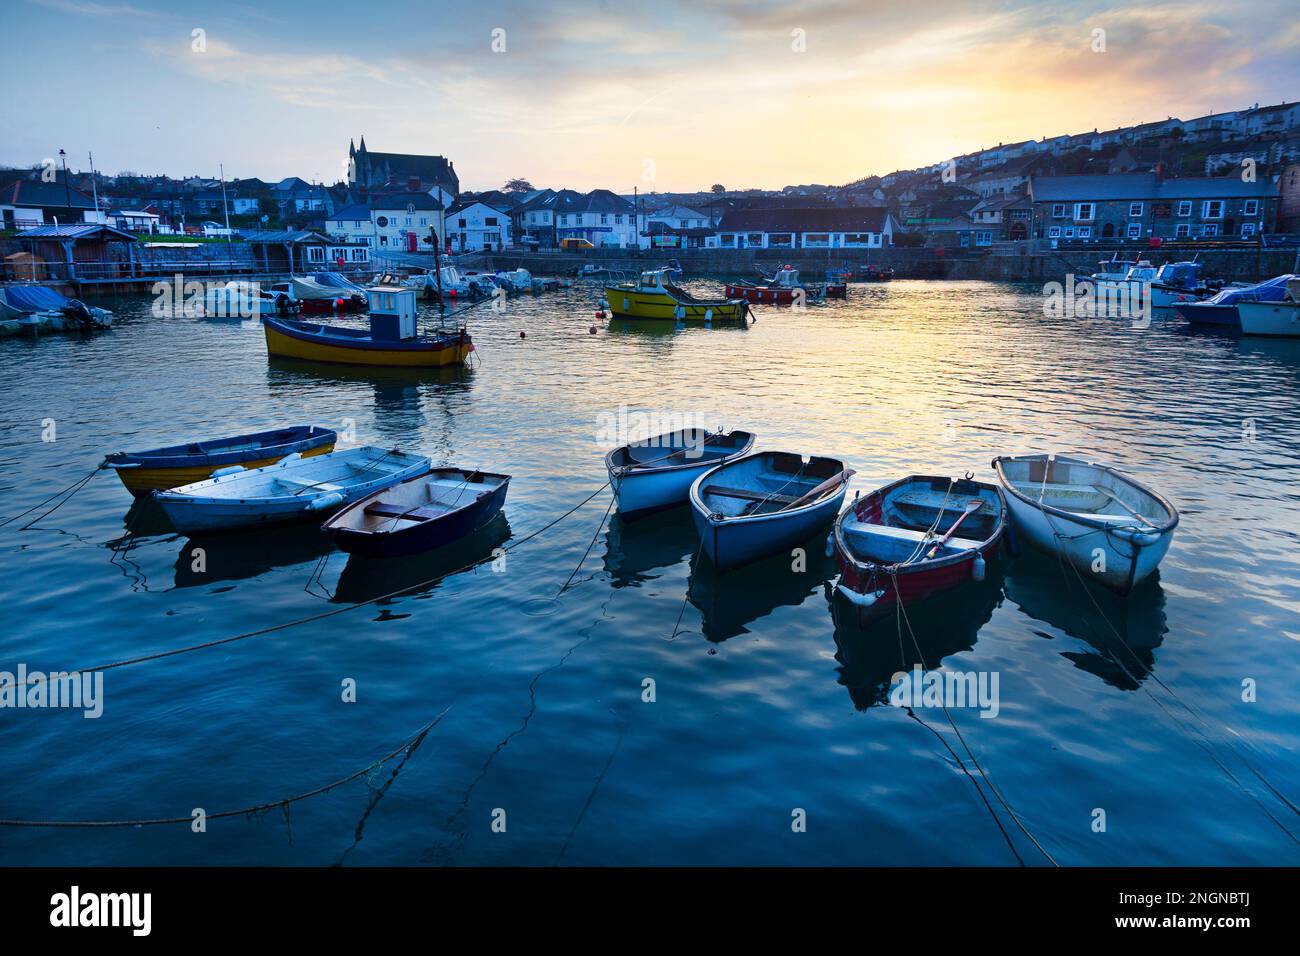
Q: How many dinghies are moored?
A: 7